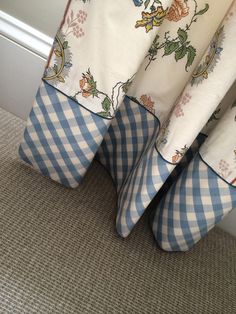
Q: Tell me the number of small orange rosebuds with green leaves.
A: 2